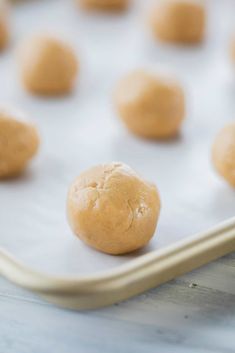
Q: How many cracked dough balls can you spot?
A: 1